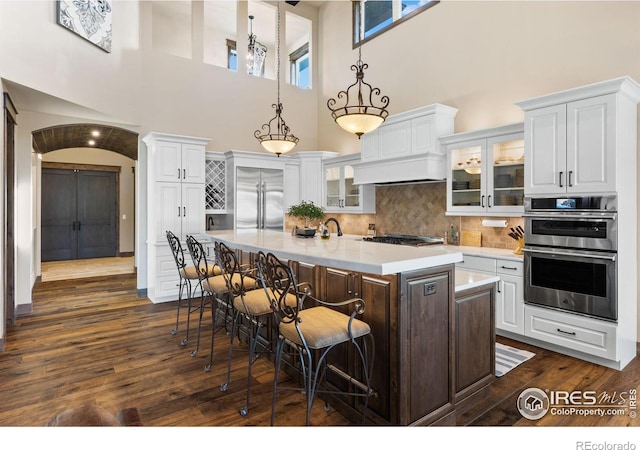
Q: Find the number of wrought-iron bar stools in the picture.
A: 4